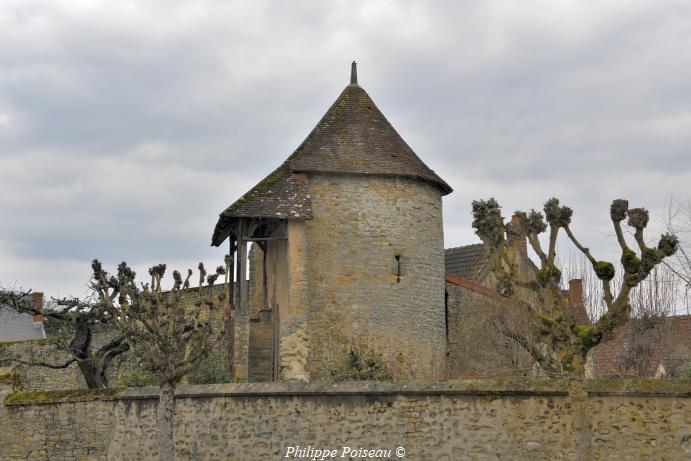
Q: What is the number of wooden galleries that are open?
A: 1